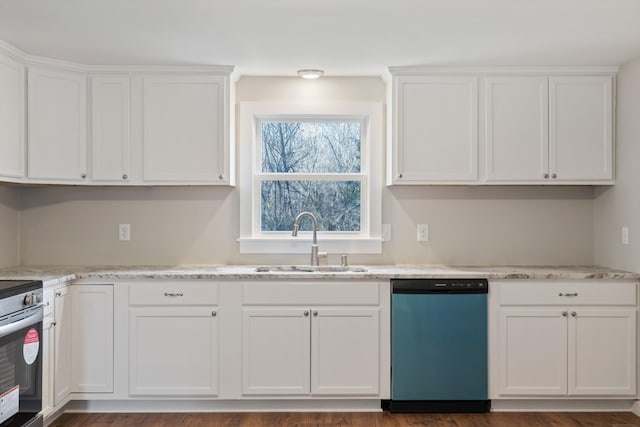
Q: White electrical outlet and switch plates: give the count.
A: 4